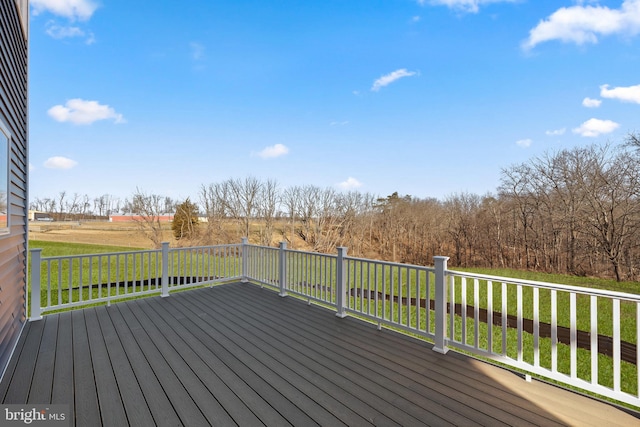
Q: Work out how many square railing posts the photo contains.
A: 6